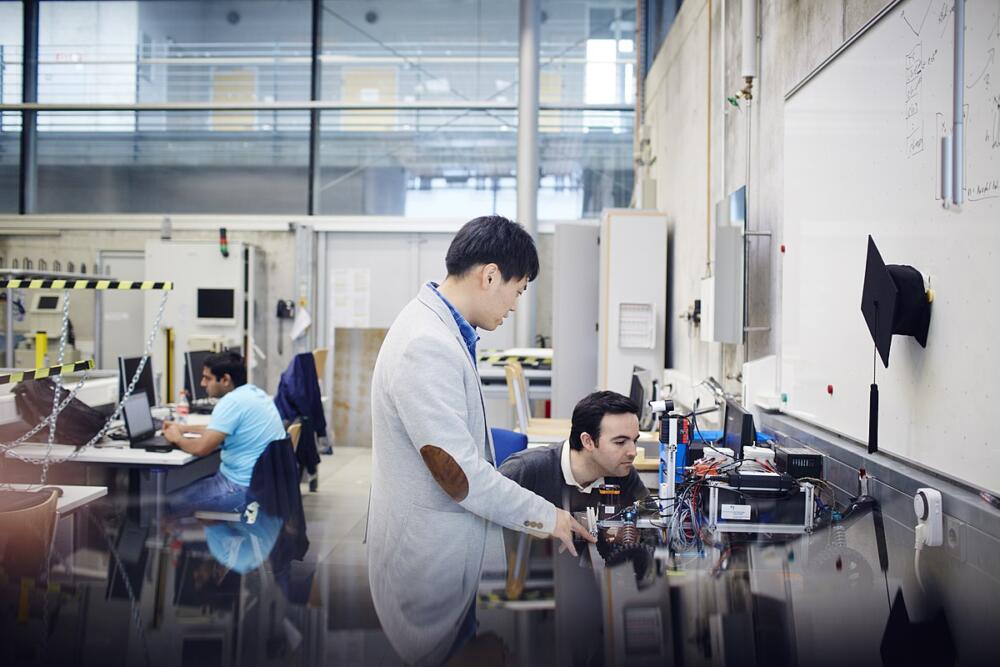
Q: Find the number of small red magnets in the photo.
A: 2